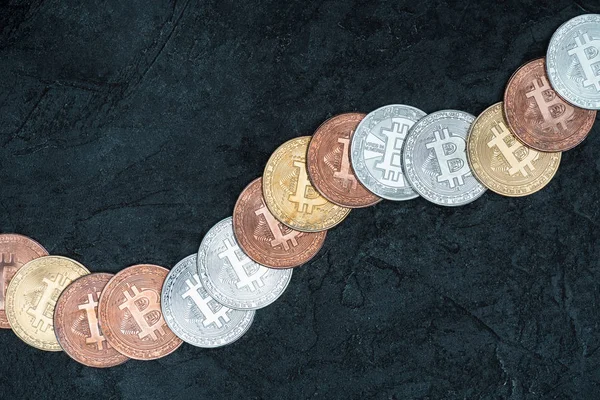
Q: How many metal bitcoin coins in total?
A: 14